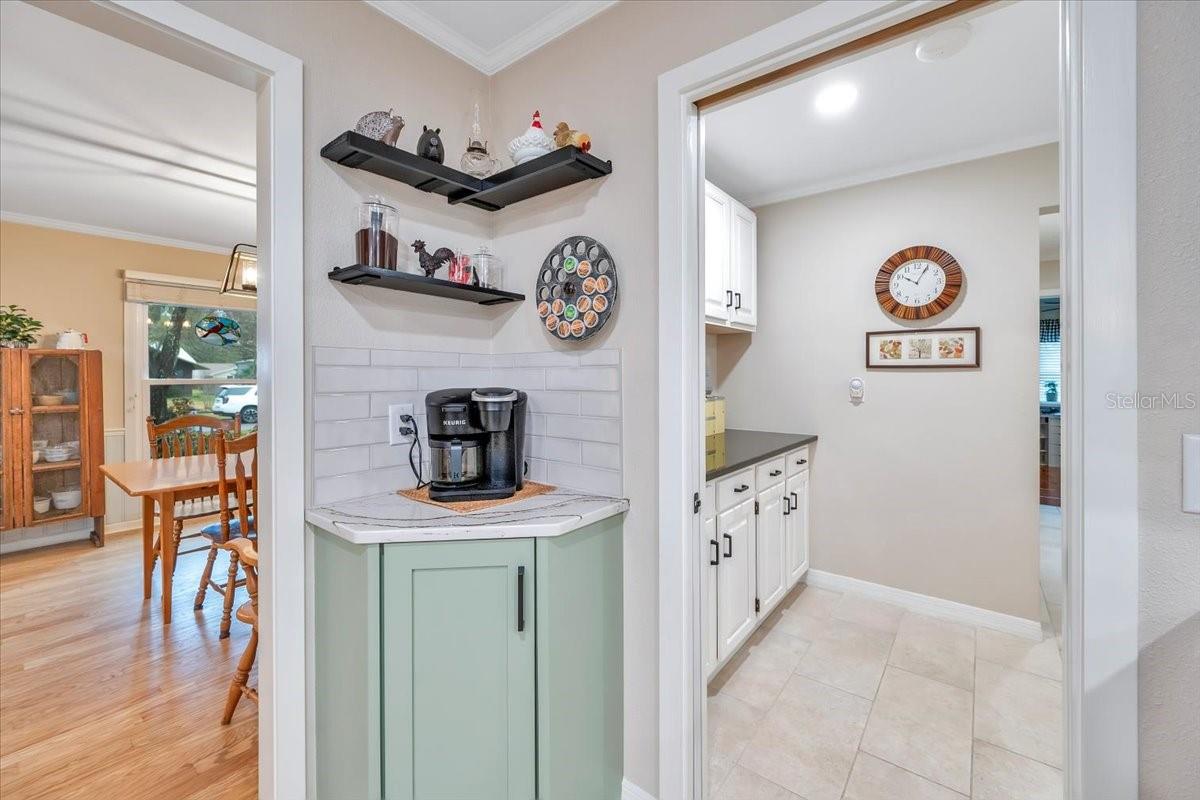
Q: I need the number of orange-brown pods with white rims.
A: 11